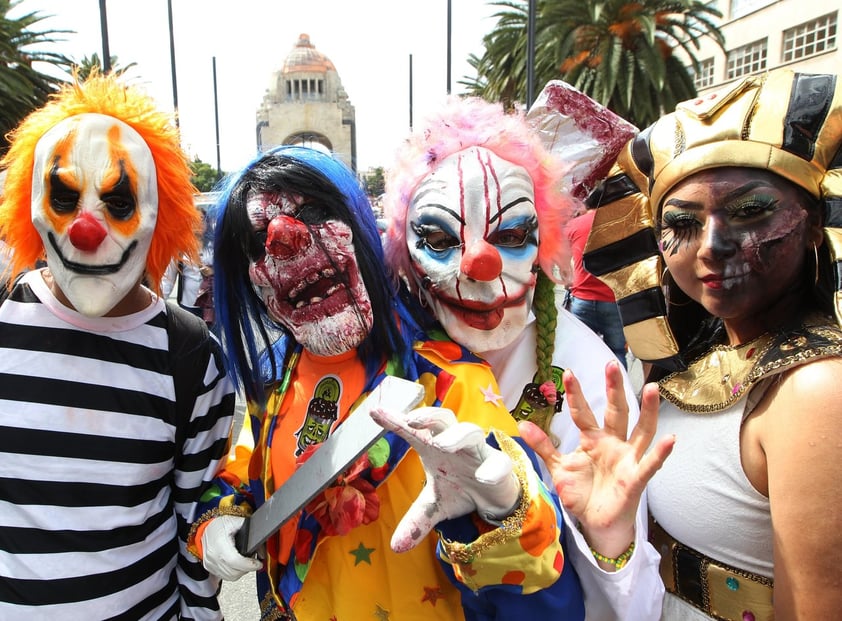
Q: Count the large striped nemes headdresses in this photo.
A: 1